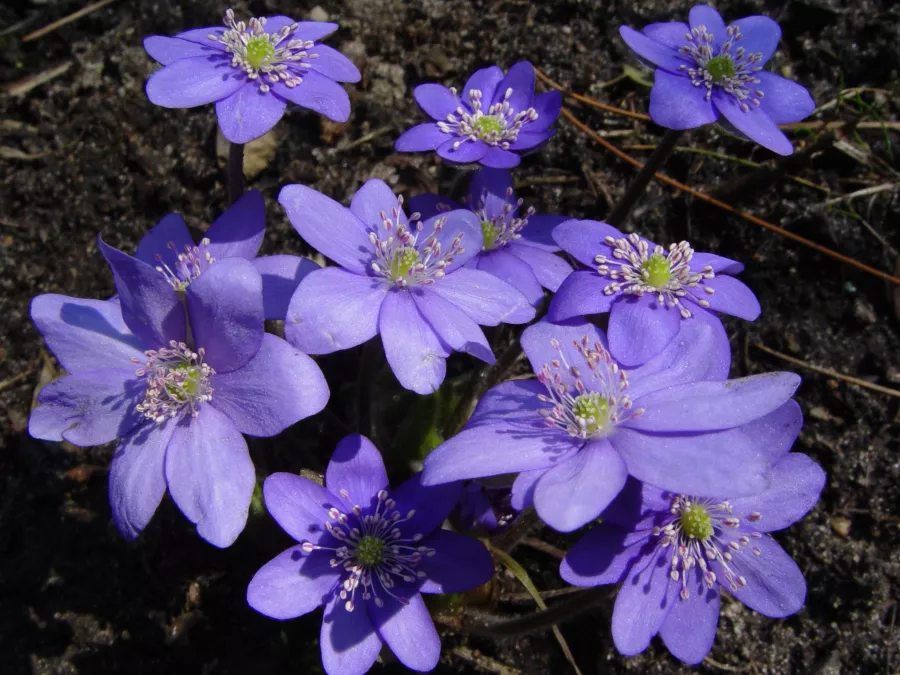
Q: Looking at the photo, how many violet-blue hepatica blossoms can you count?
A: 11